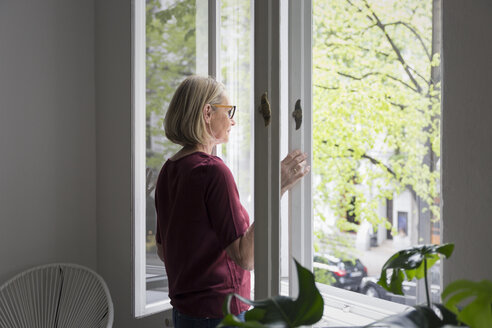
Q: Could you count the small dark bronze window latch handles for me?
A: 2